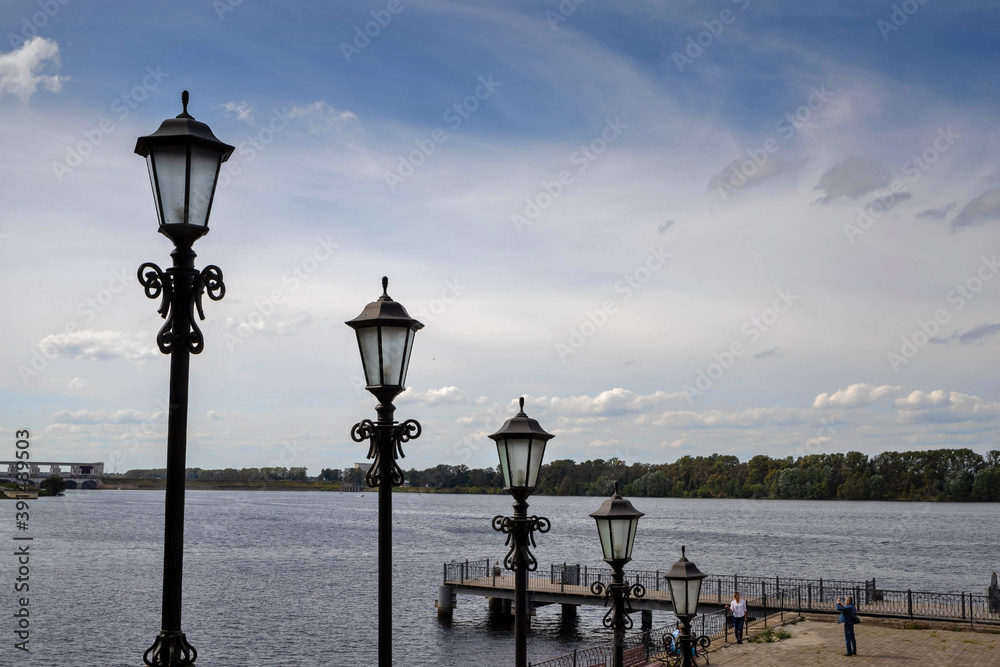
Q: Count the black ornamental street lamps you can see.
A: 5